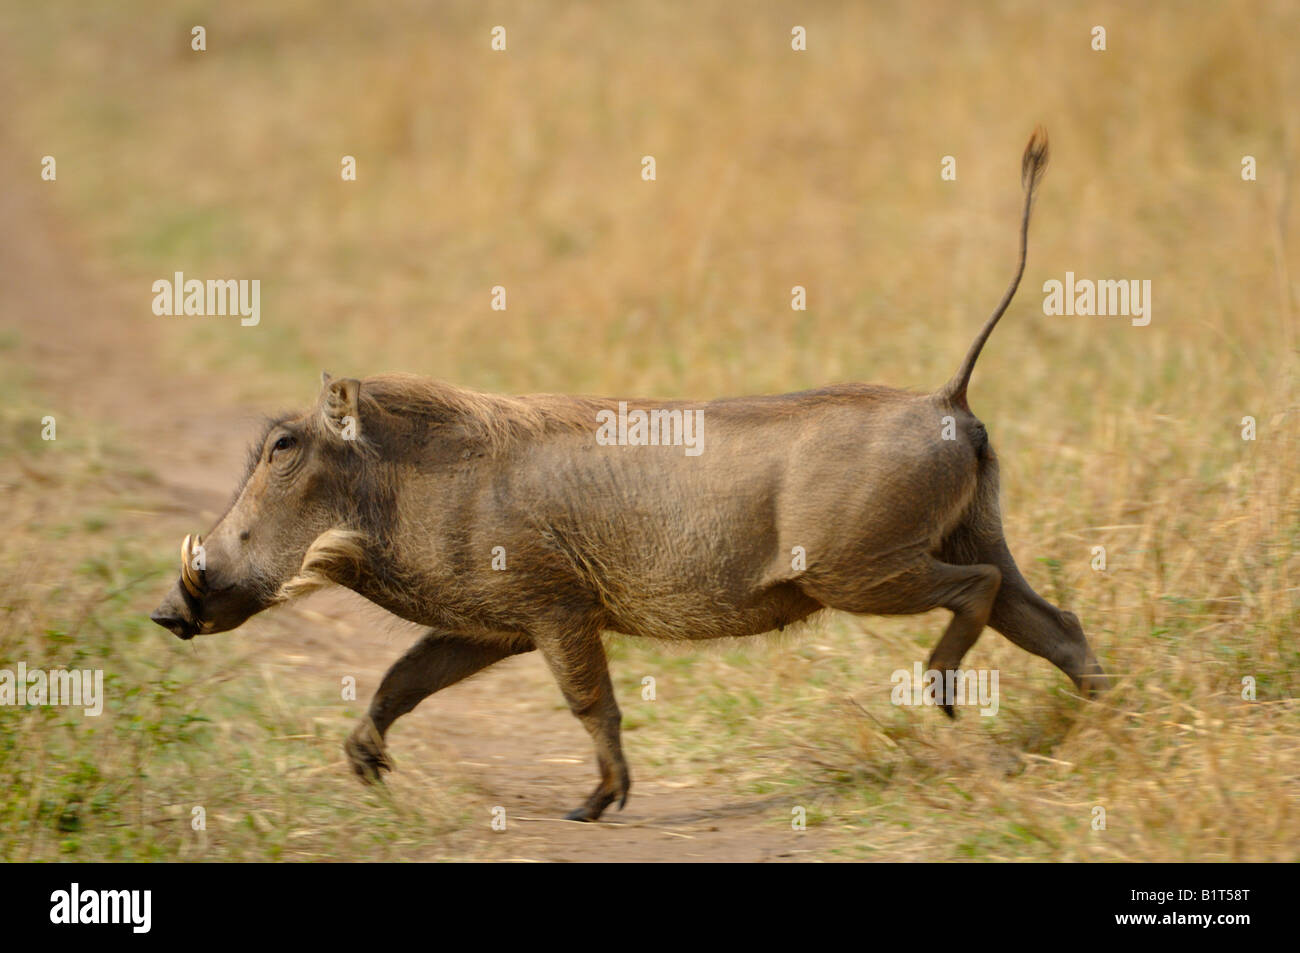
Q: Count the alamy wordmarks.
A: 6